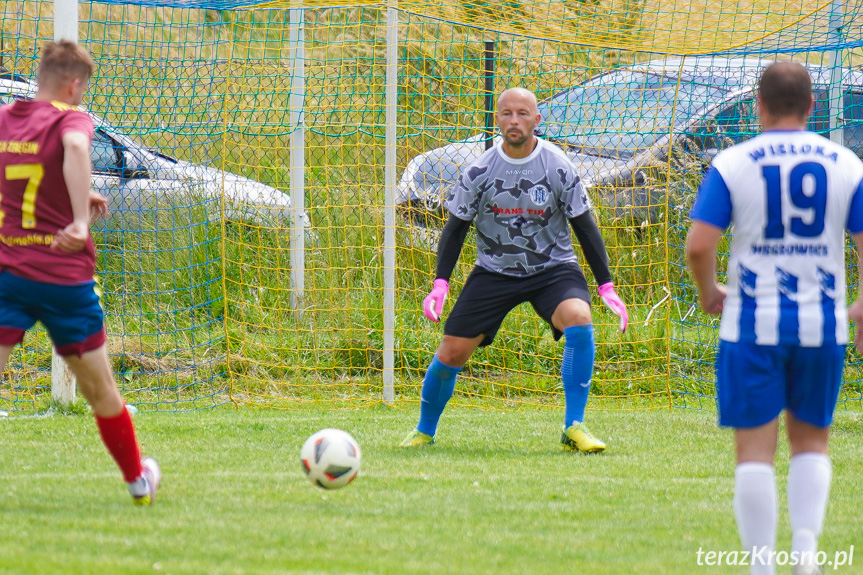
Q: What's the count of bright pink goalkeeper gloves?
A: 2